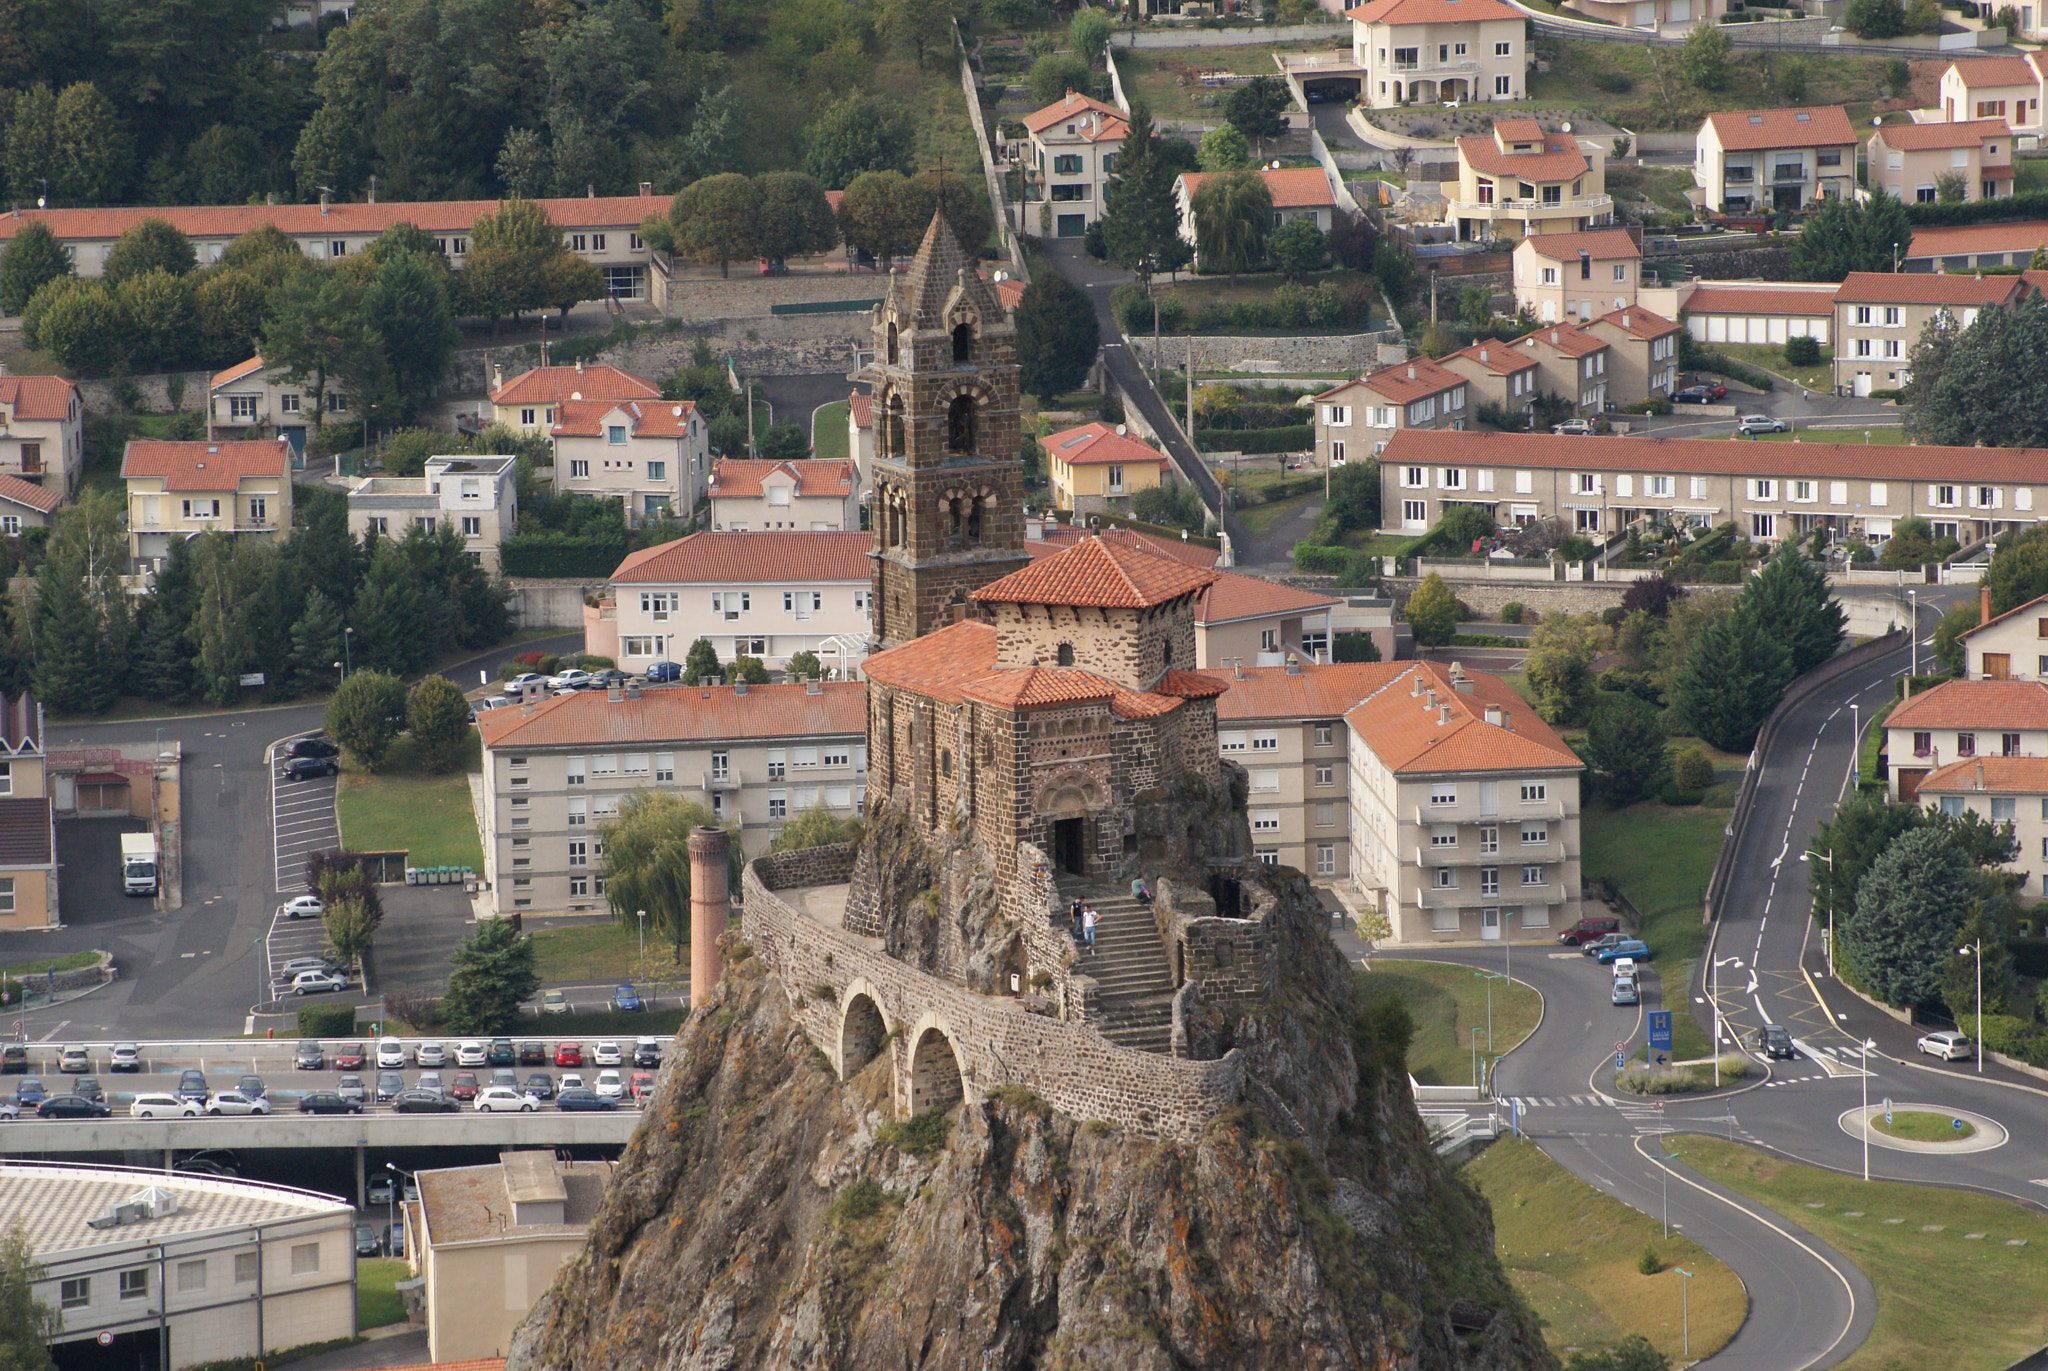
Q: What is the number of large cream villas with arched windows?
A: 1